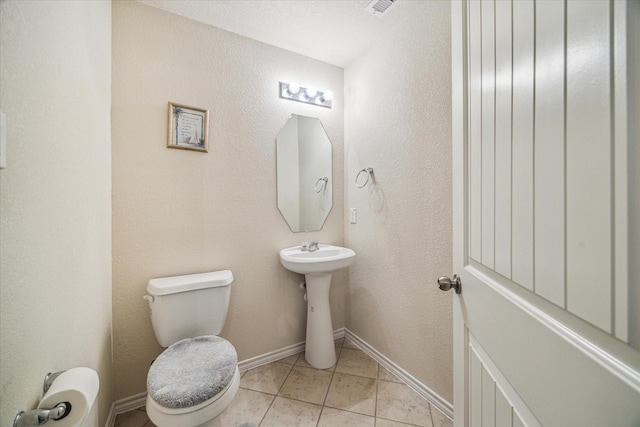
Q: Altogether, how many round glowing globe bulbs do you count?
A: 3